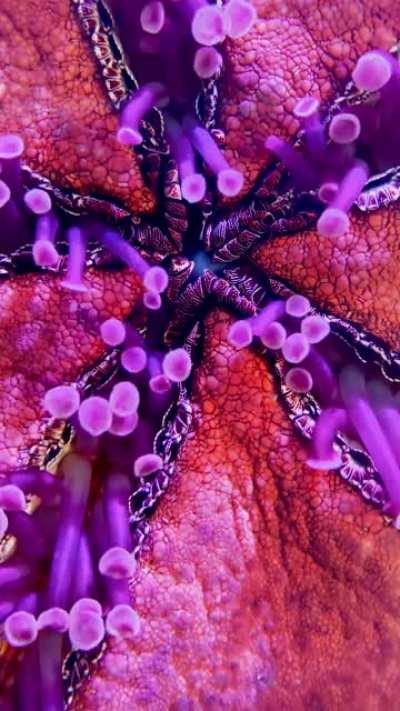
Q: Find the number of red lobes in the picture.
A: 5